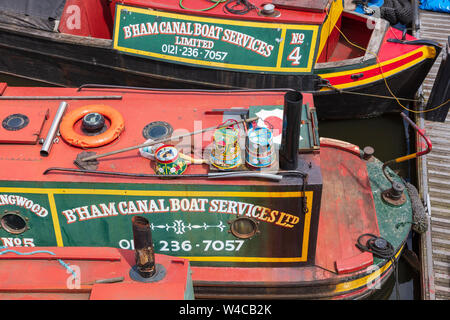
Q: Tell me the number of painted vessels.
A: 3